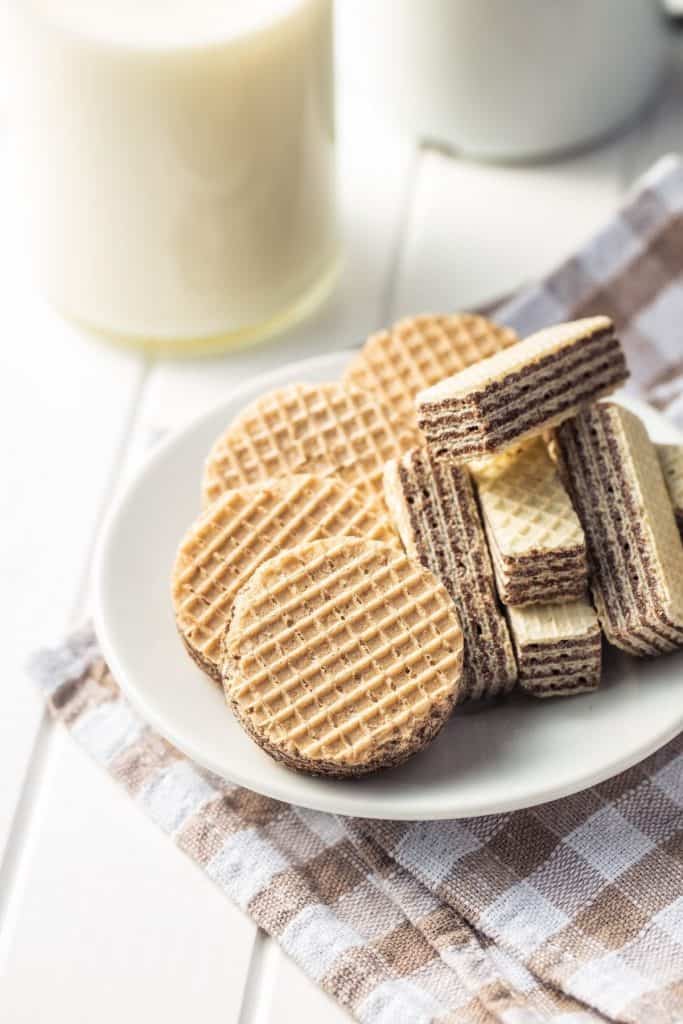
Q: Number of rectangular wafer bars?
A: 6